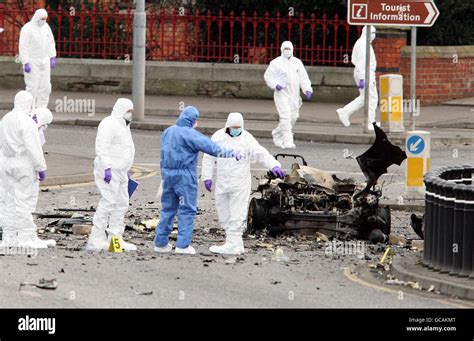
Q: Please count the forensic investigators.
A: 8